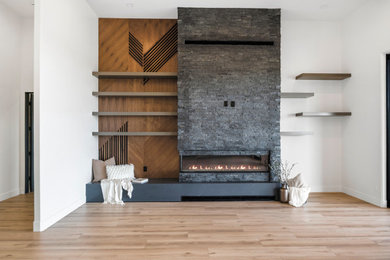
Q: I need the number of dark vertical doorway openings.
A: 2